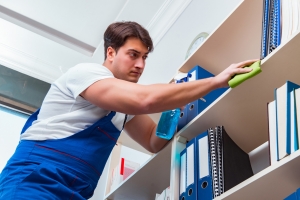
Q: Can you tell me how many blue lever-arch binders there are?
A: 5